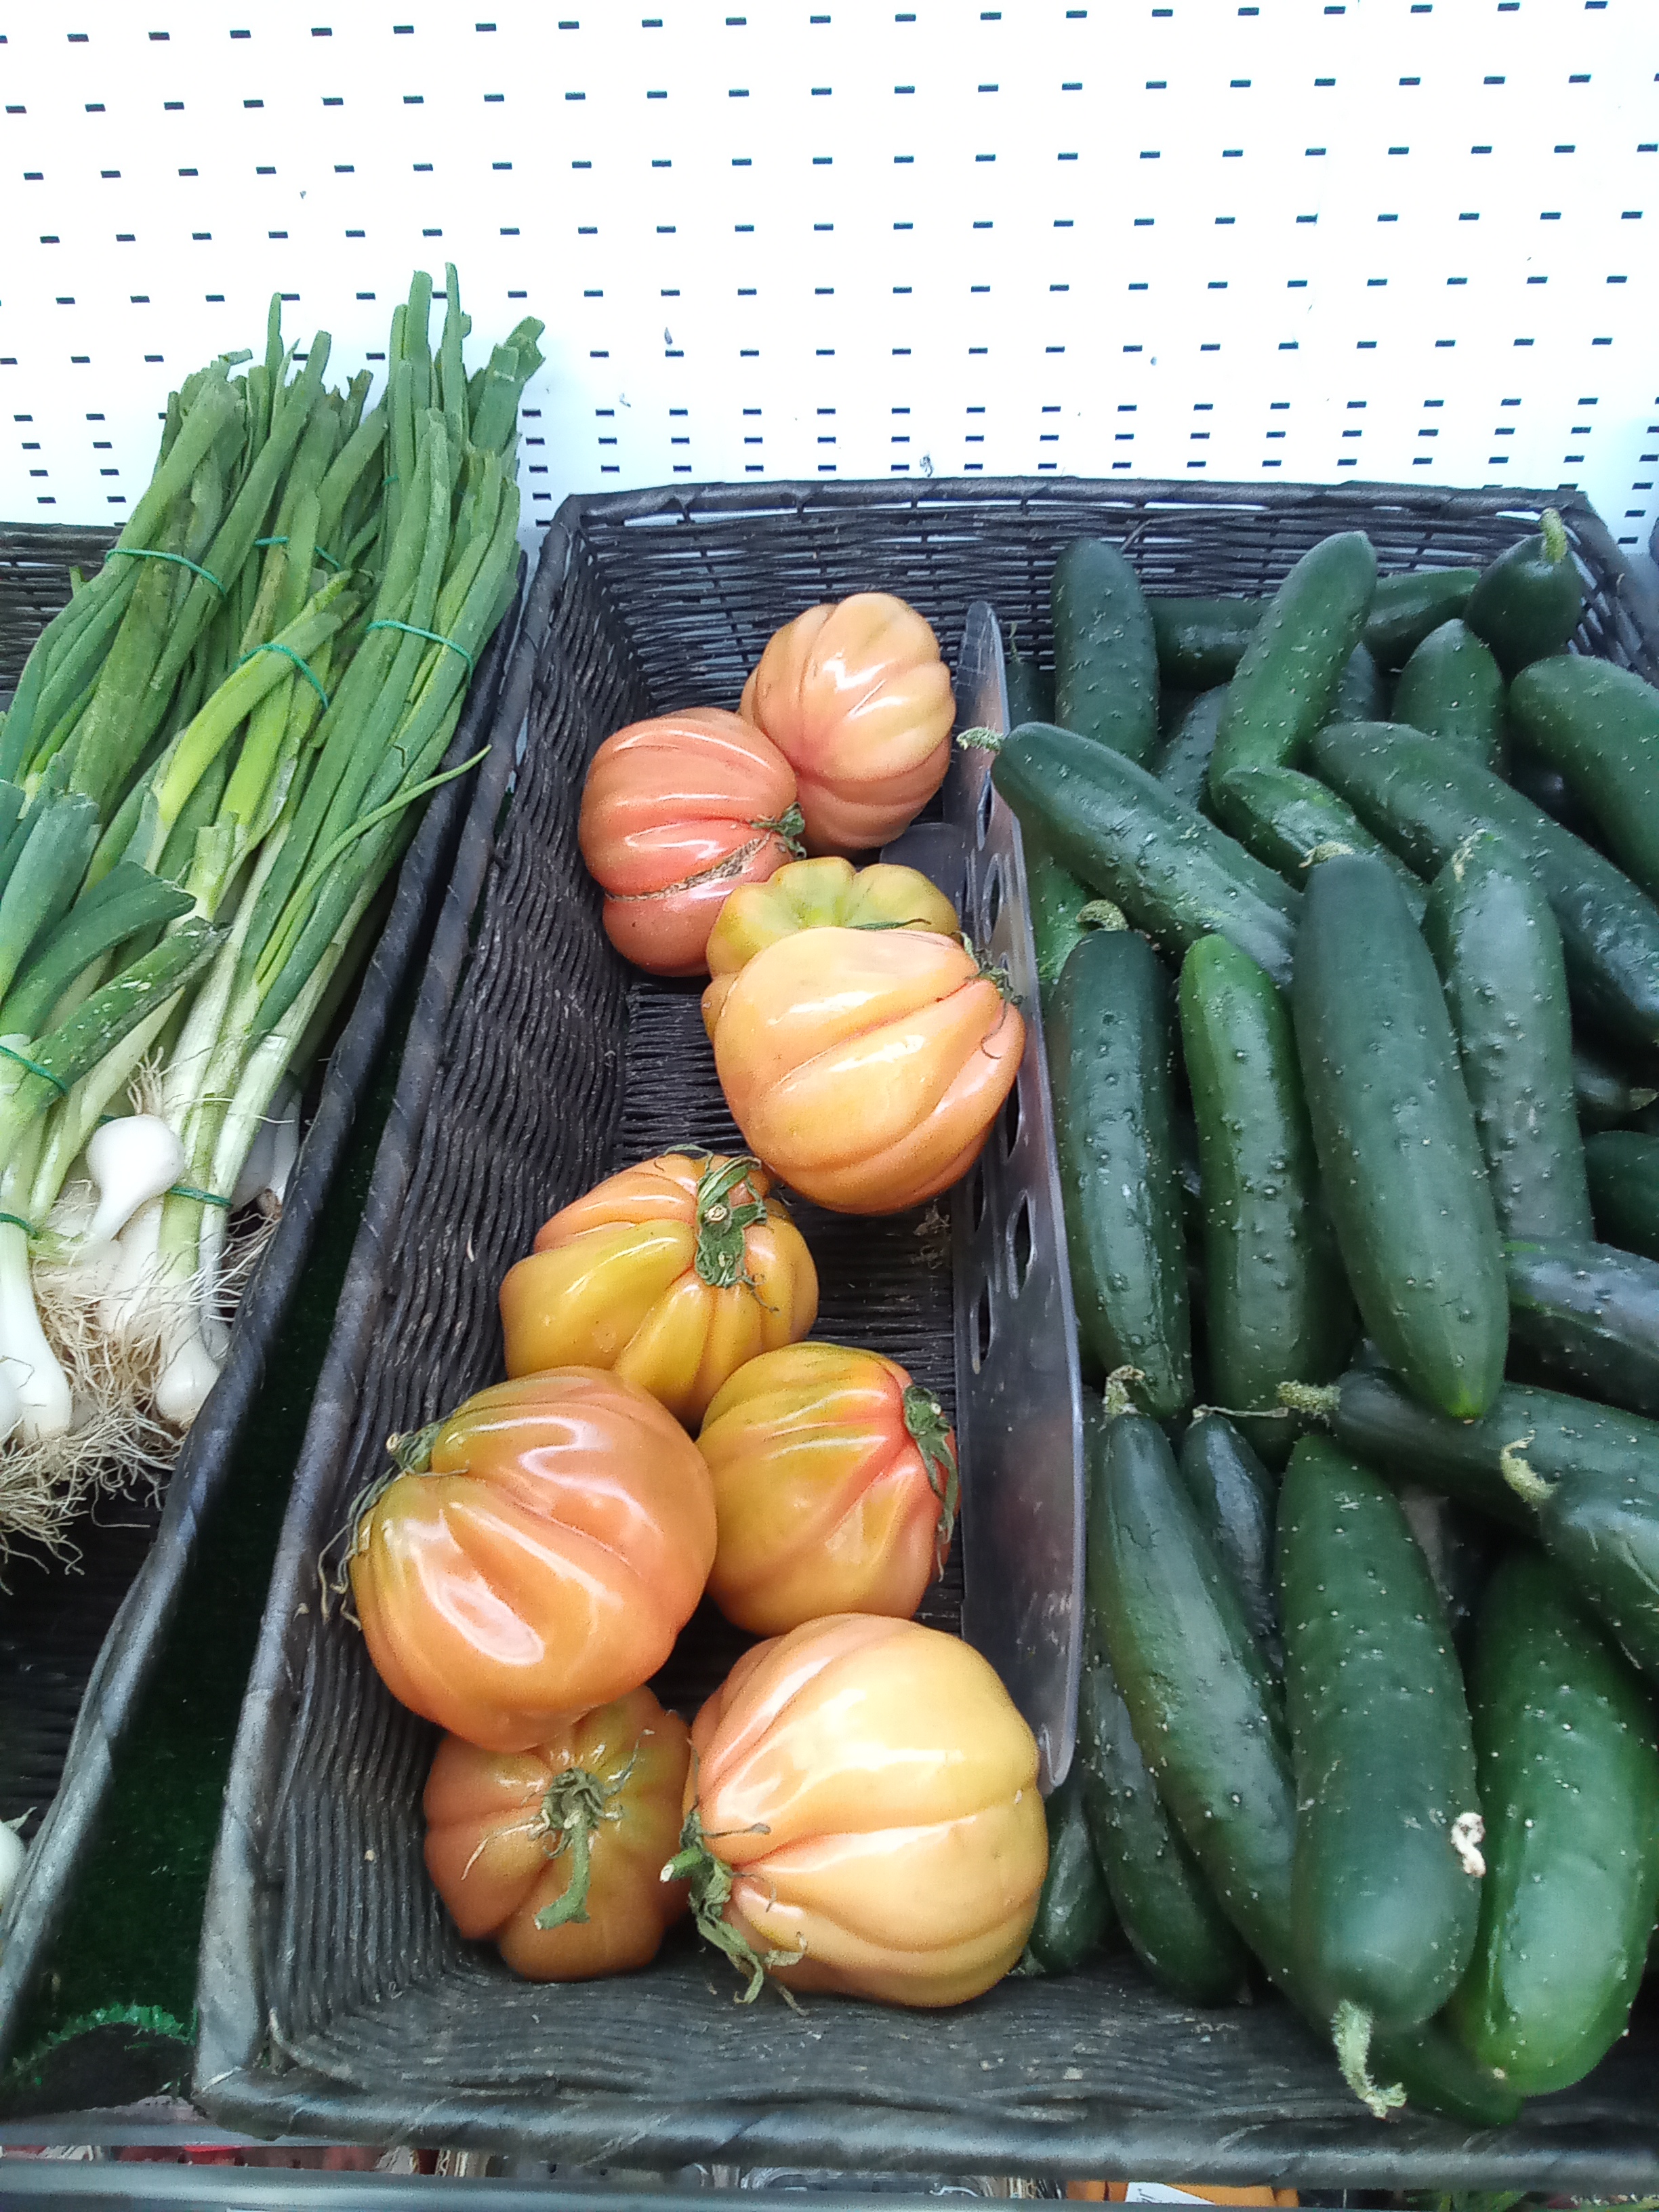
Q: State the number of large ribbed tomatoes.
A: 9